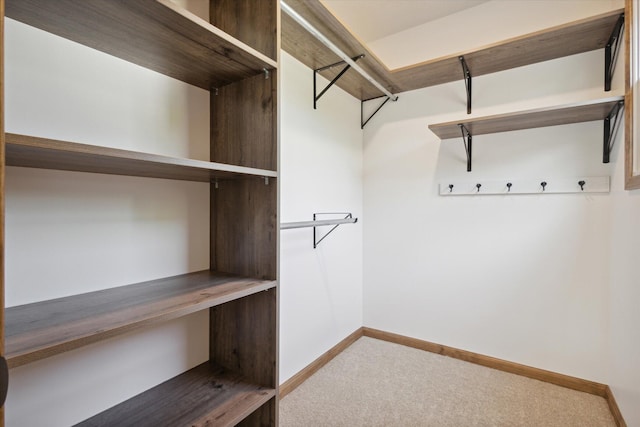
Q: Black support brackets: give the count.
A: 7